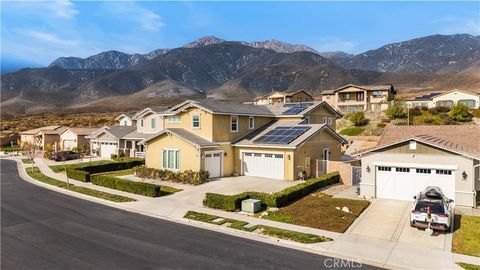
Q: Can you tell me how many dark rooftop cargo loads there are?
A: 1